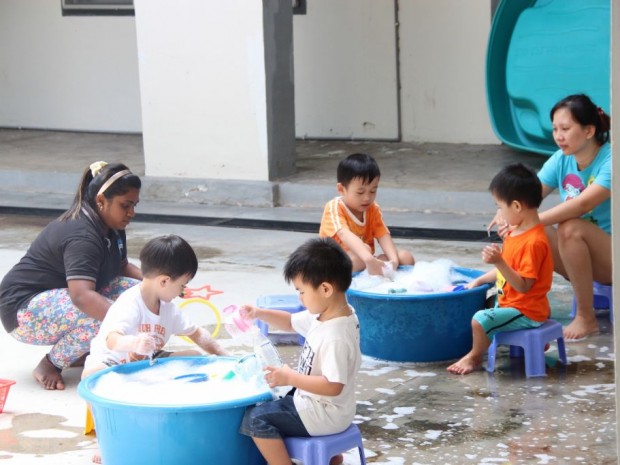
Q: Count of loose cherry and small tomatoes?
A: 0